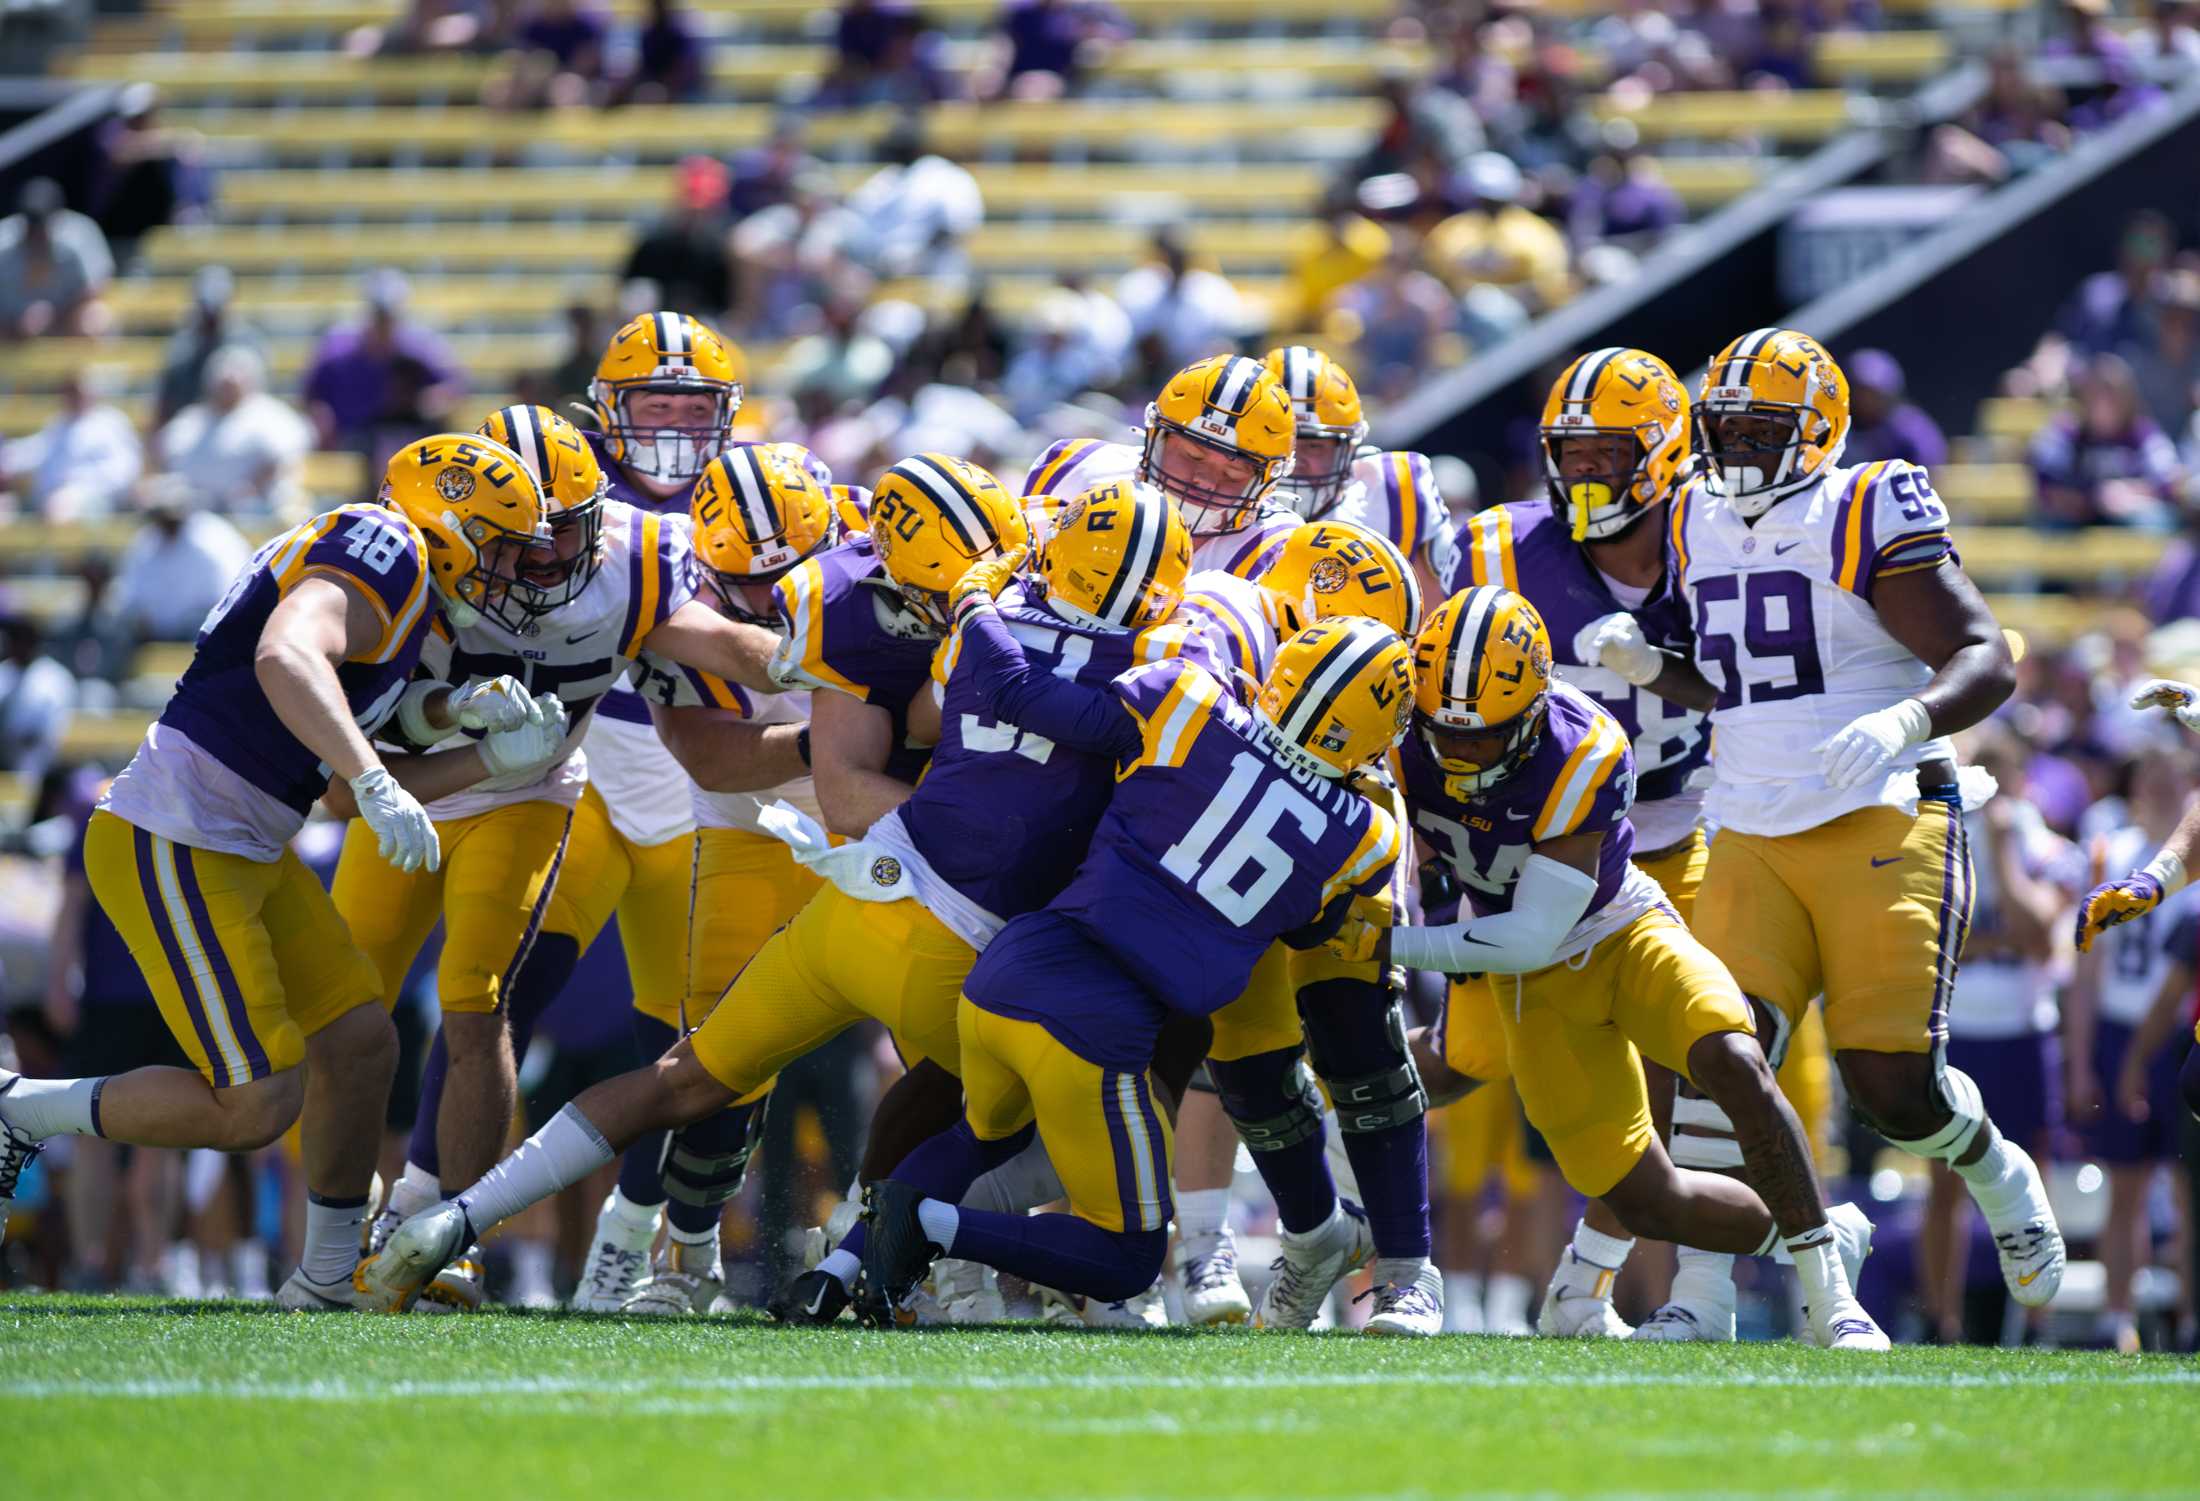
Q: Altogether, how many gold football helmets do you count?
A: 13